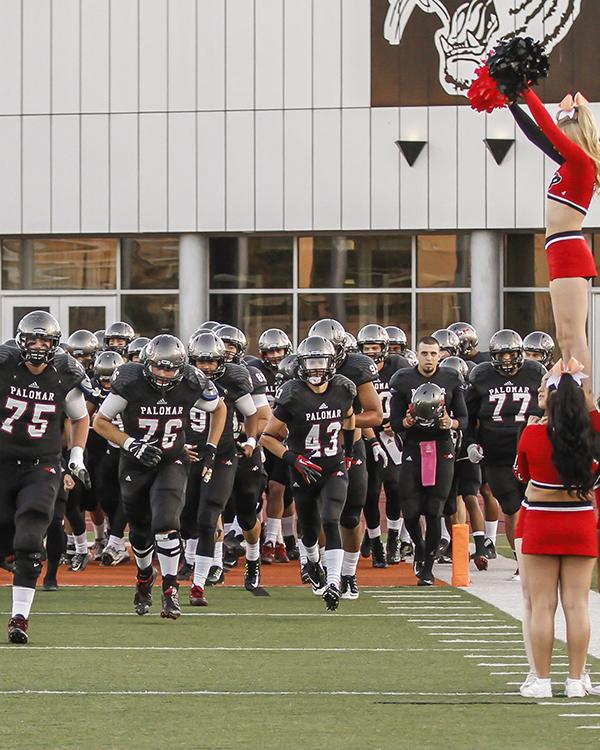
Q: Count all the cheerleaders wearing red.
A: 3